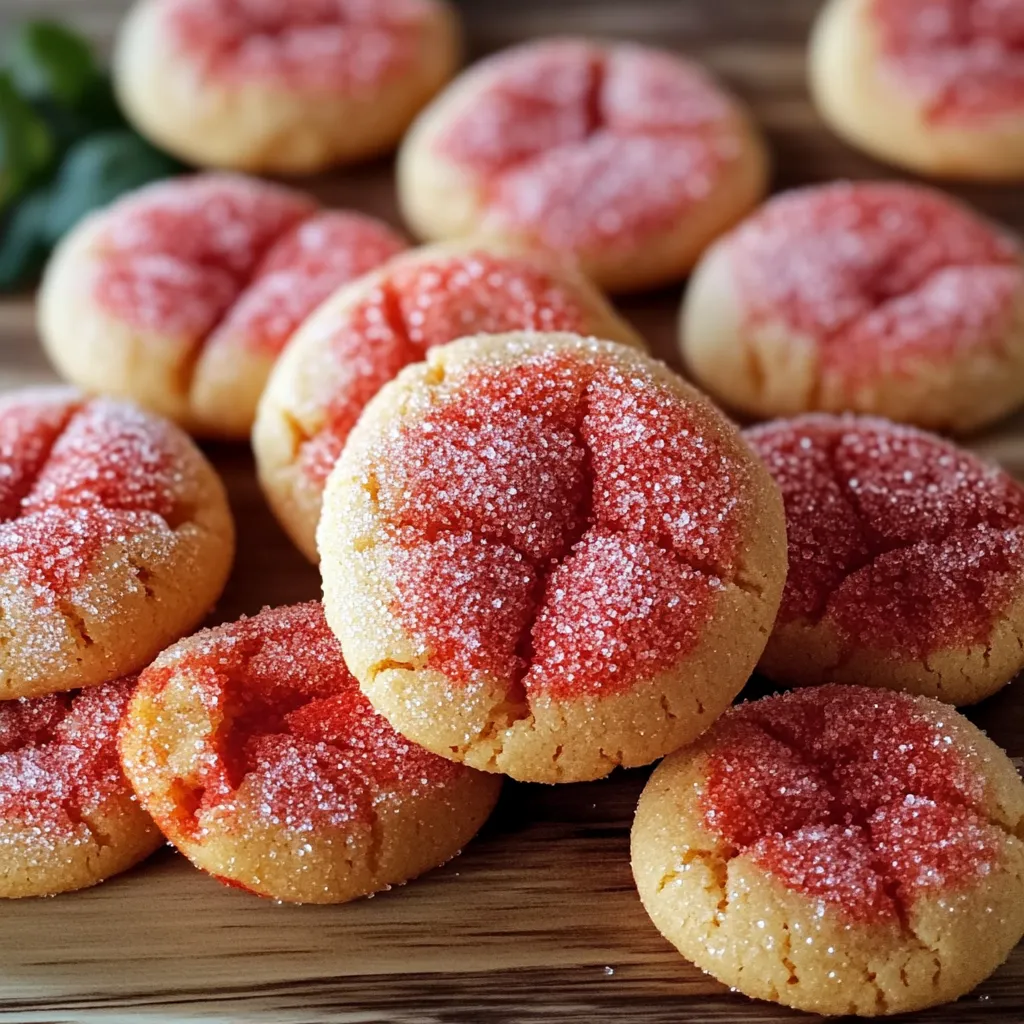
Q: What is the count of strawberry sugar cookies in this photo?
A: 12